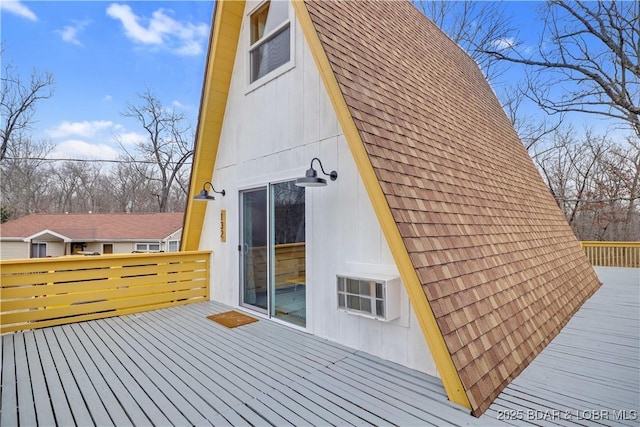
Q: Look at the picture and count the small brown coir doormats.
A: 1